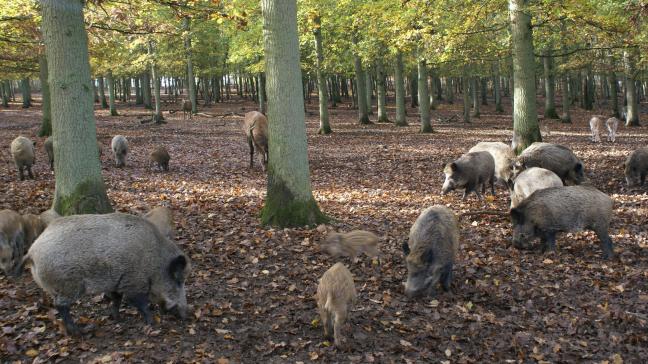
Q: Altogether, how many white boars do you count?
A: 2